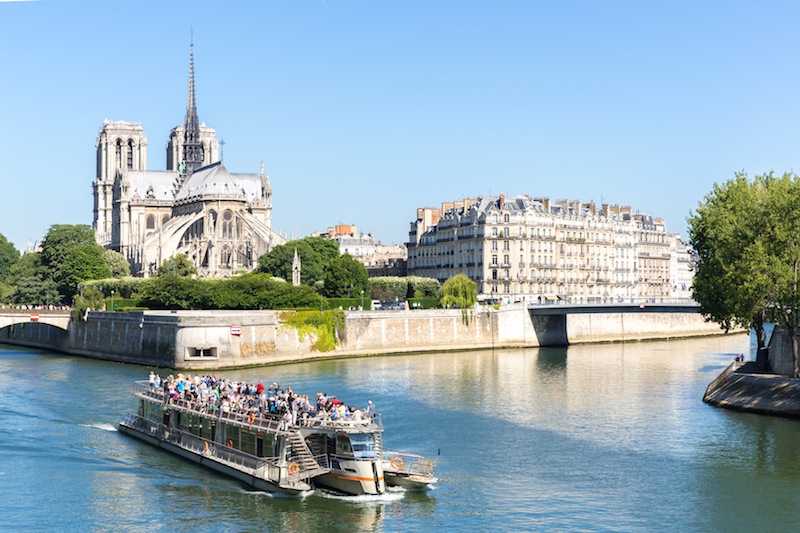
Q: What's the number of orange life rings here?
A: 5